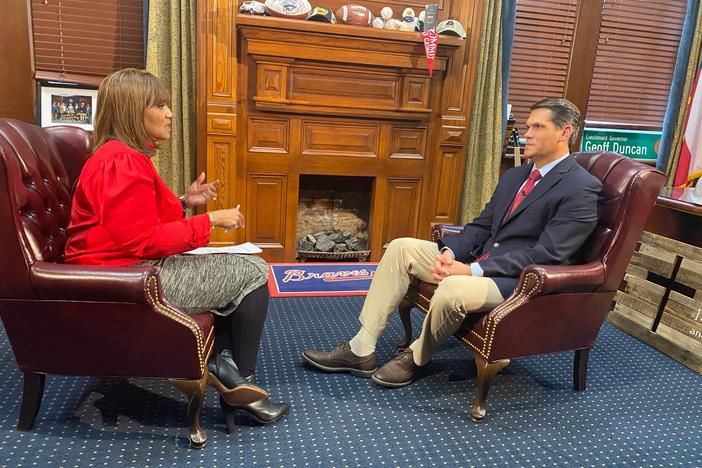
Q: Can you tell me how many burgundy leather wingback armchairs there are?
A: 2